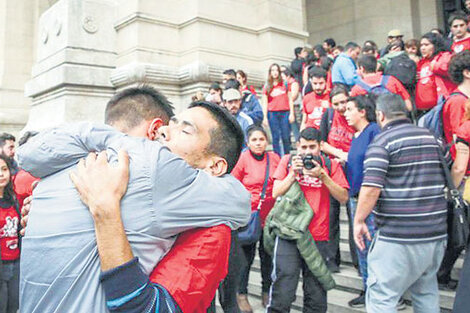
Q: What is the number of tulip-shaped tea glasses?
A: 0